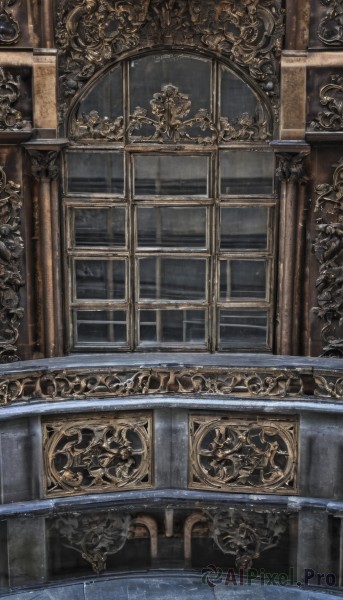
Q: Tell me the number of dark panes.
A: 15